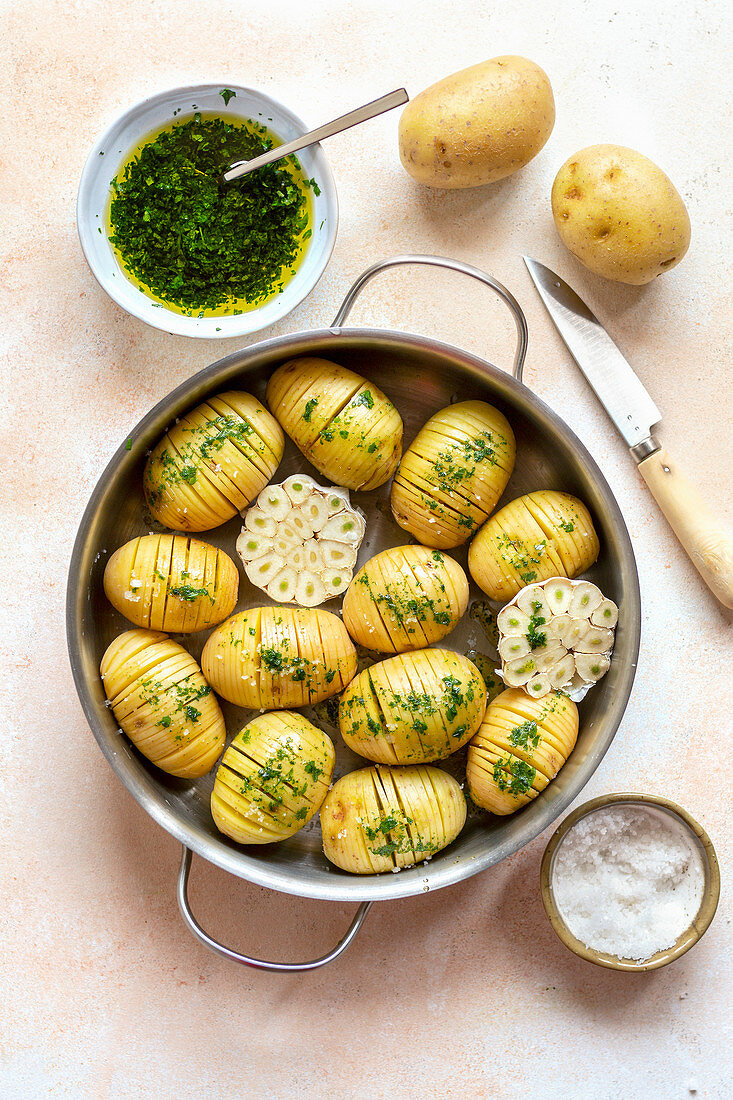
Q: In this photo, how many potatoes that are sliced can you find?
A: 12